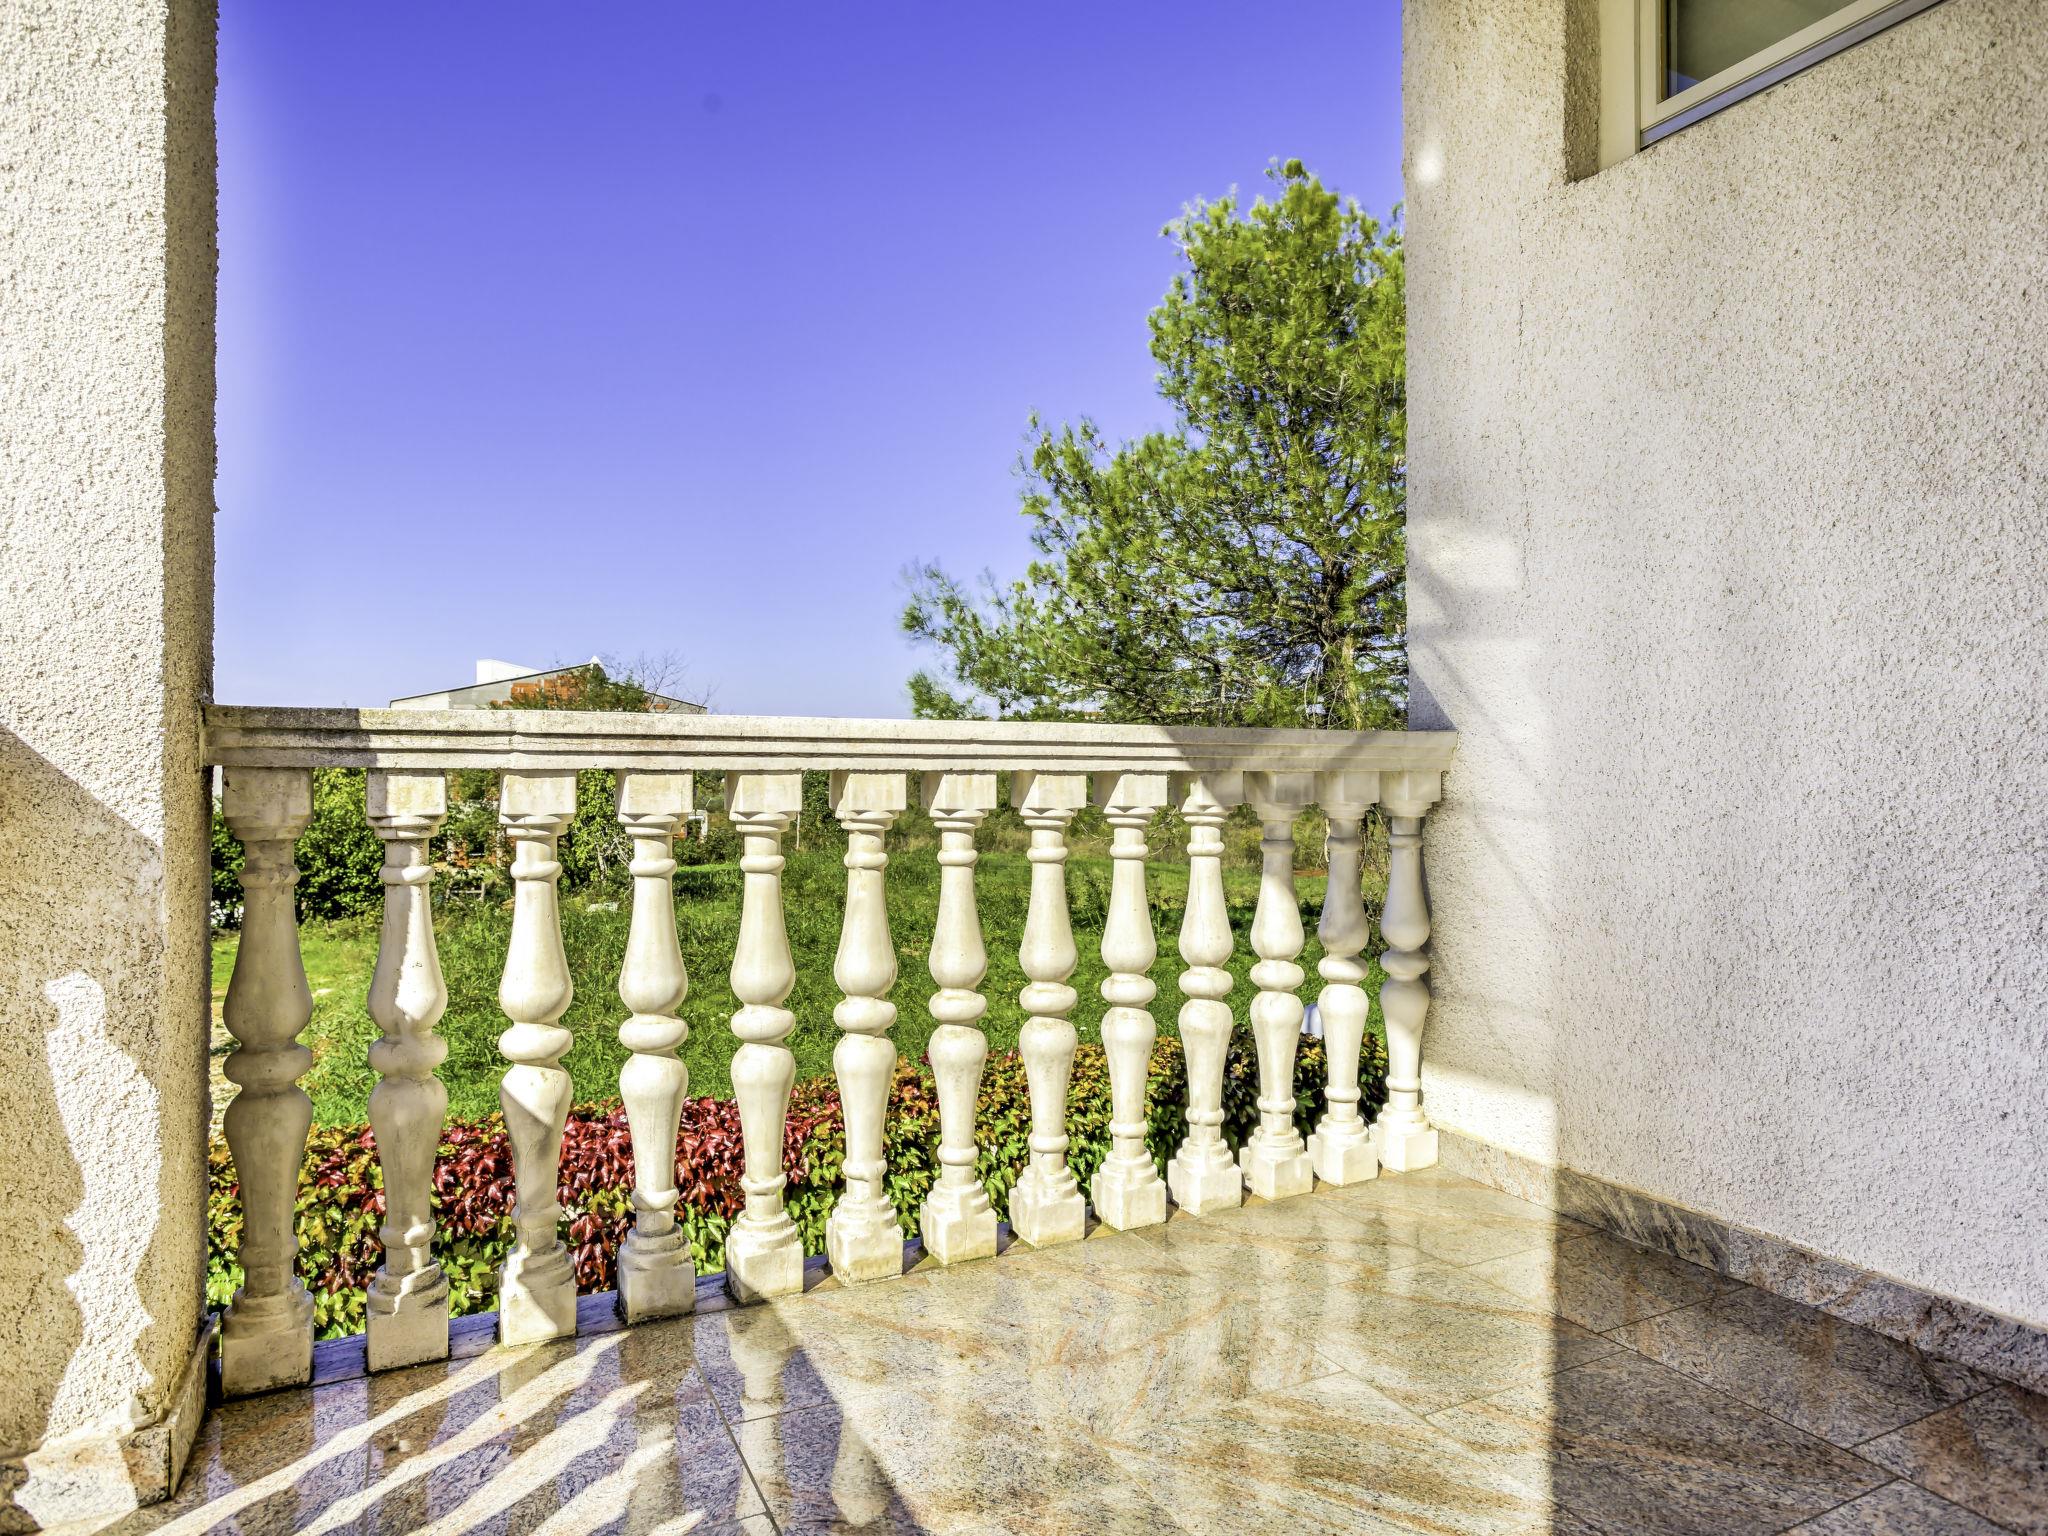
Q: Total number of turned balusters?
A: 13